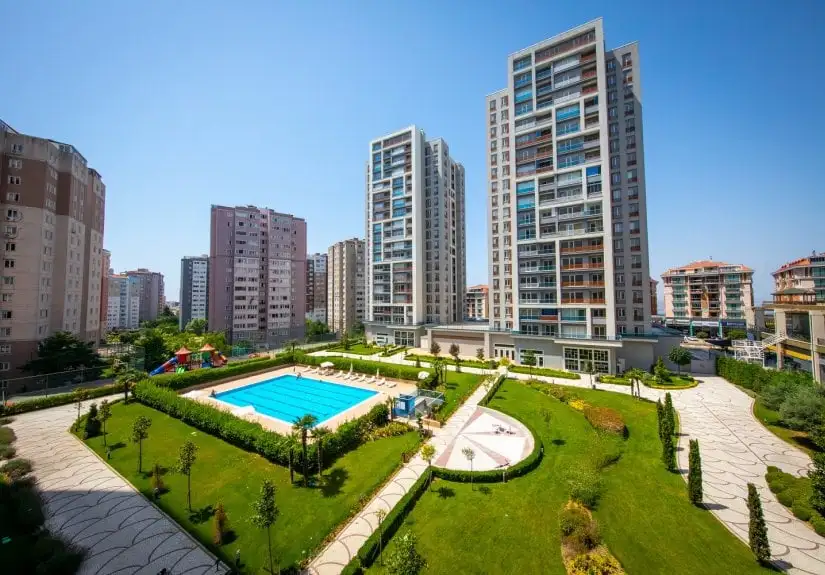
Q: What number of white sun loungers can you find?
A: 11